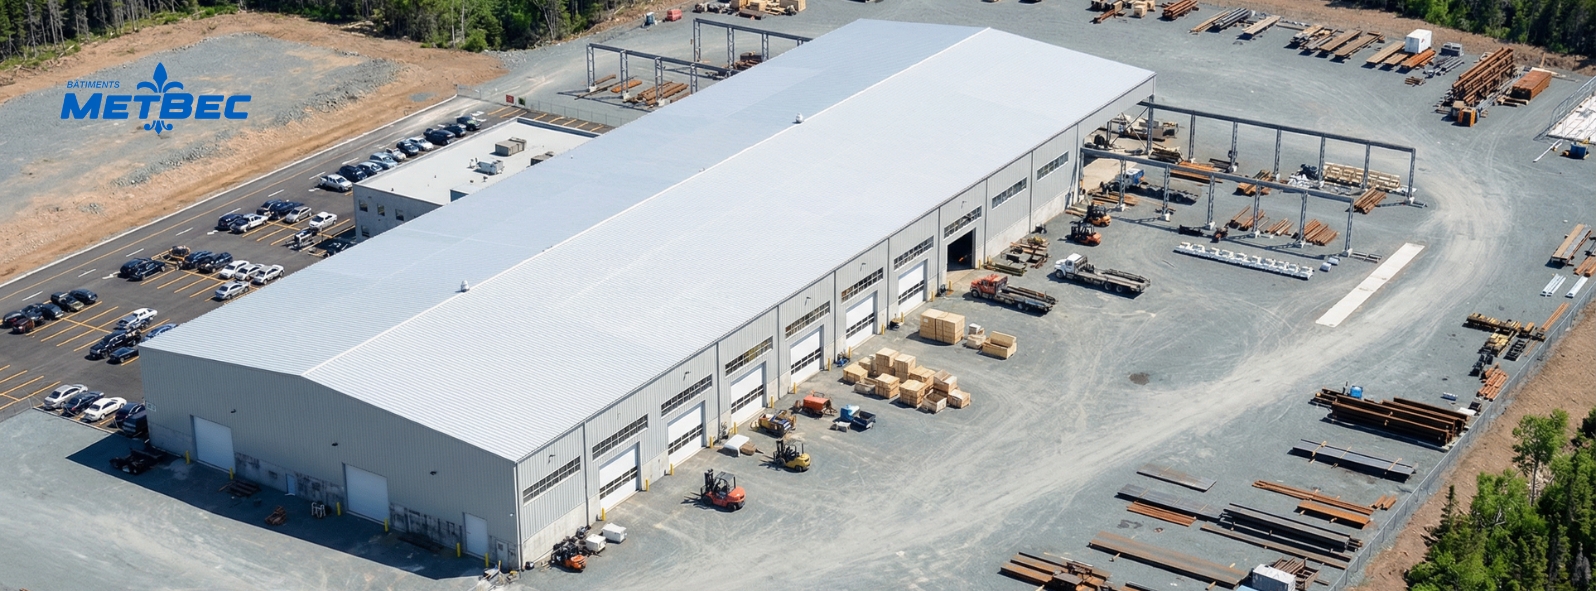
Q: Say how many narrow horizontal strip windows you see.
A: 10